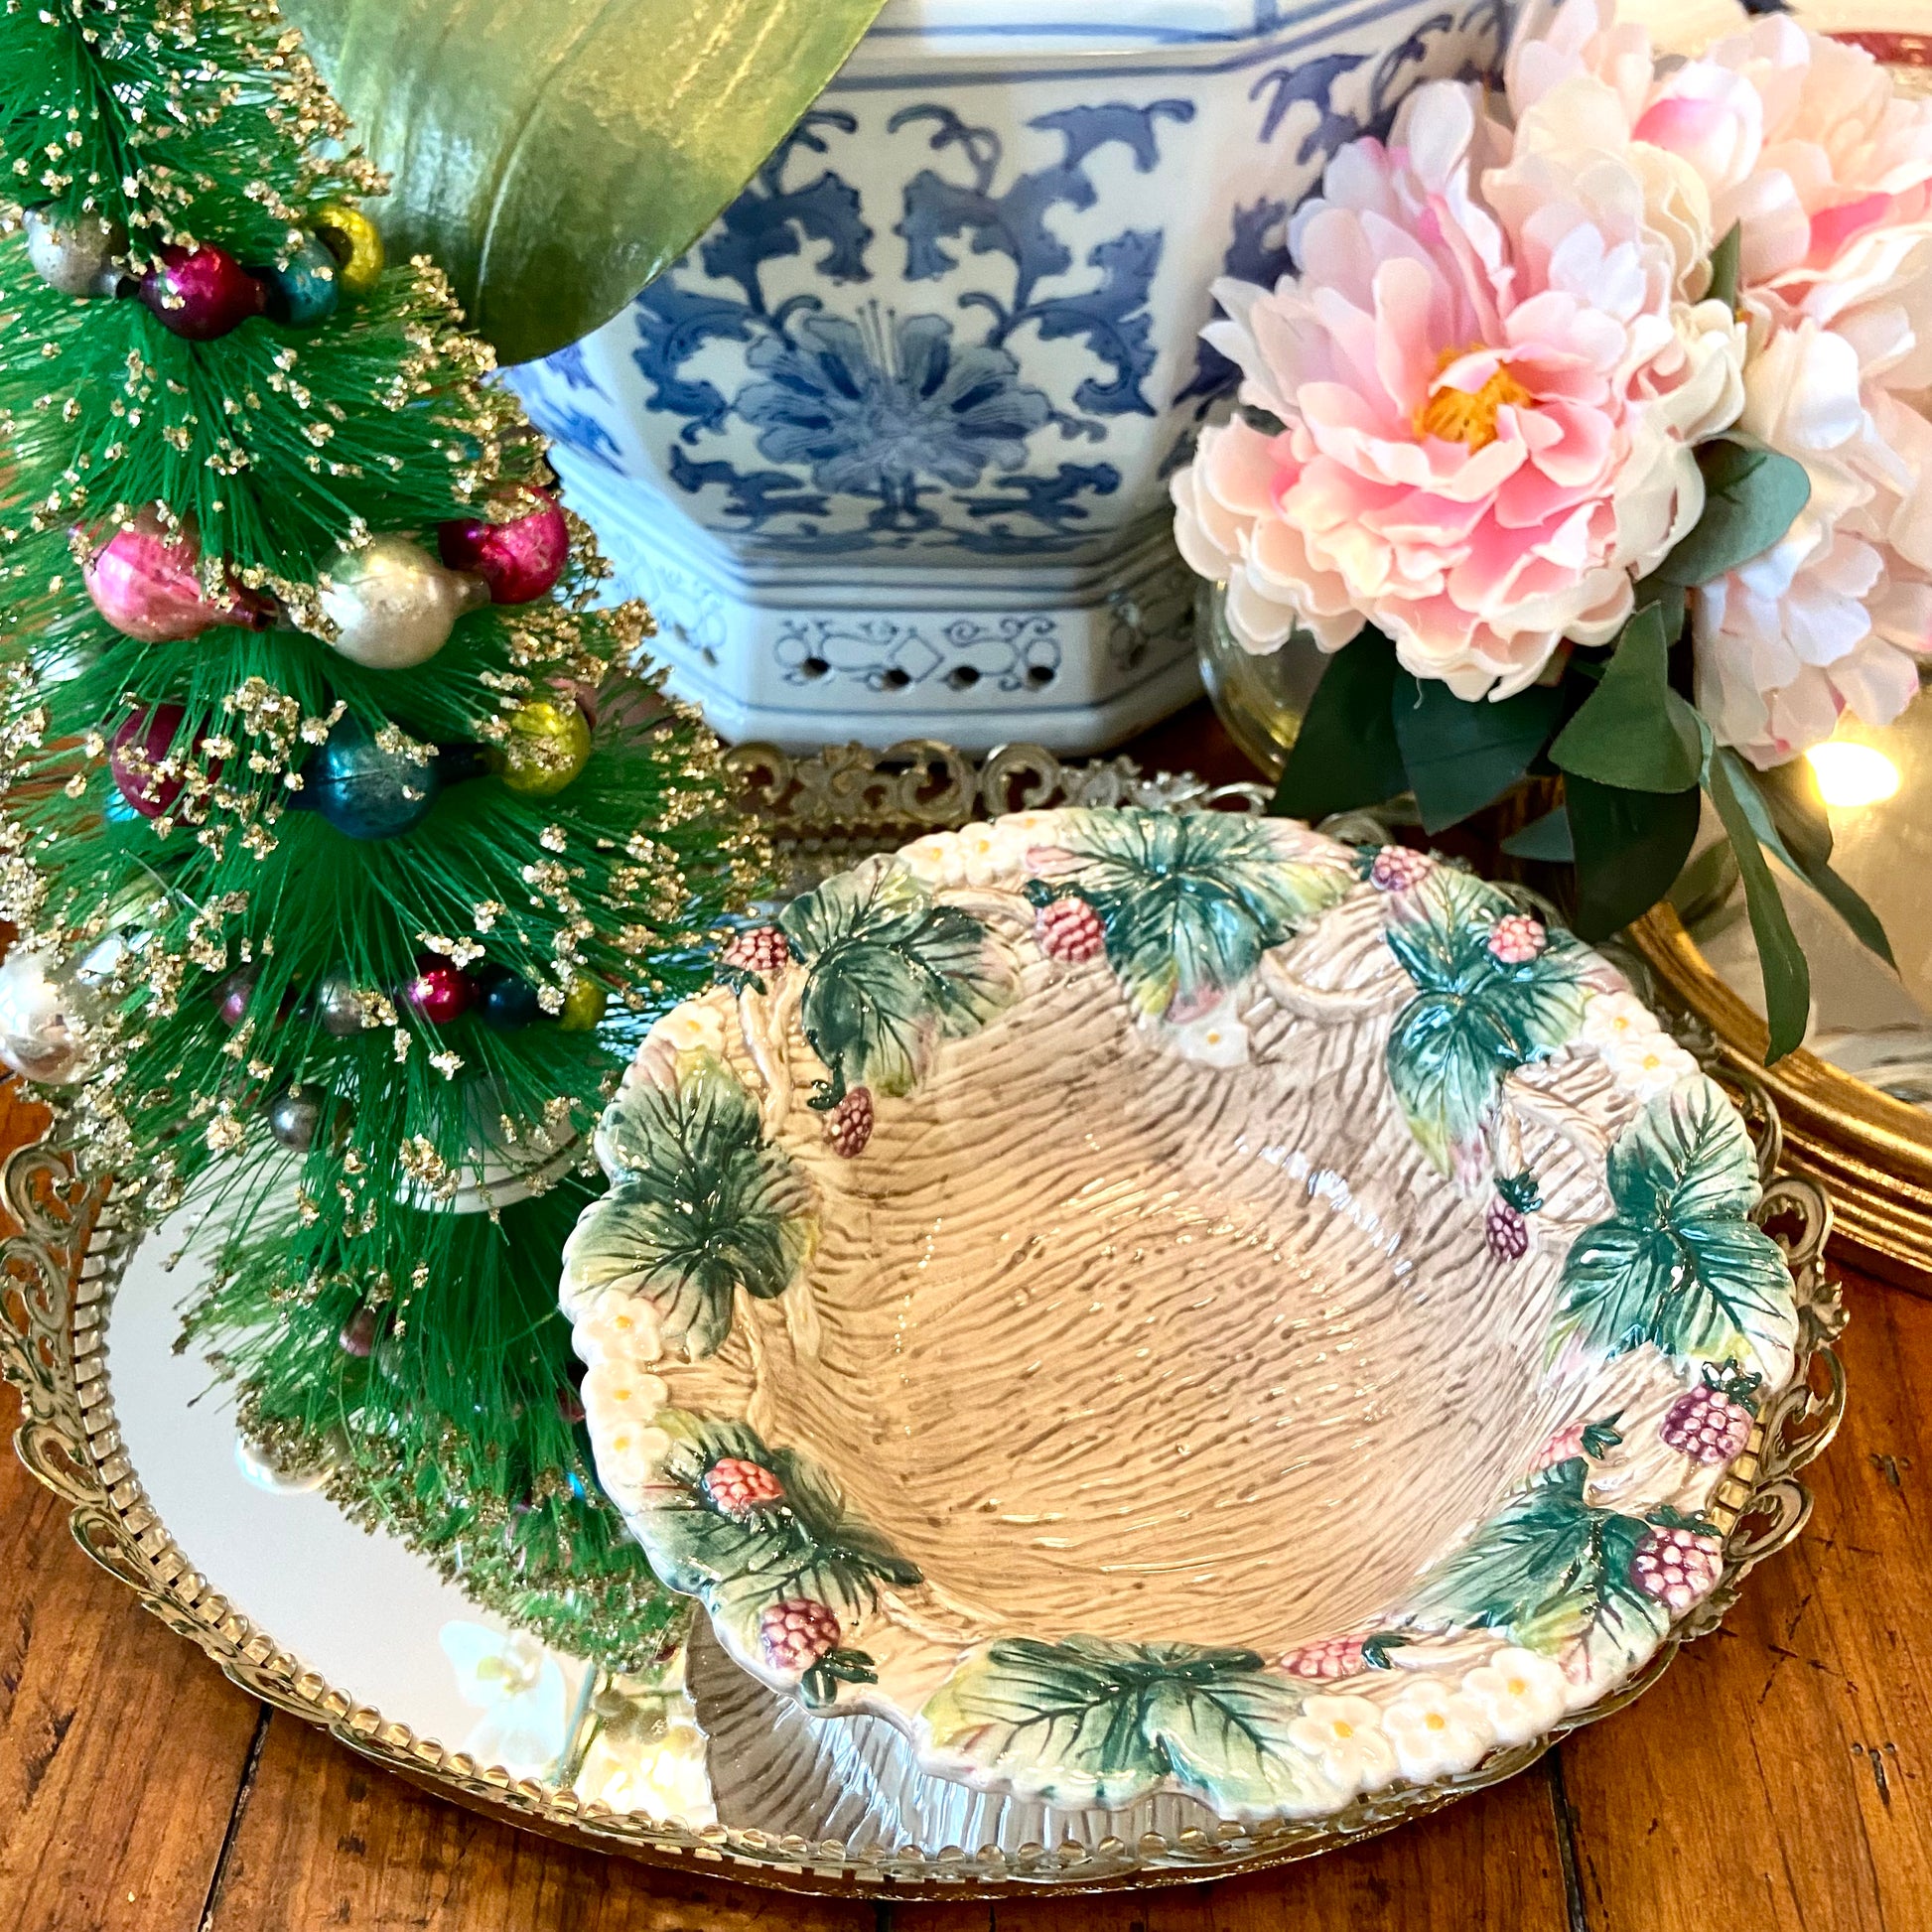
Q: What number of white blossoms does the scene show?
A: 13